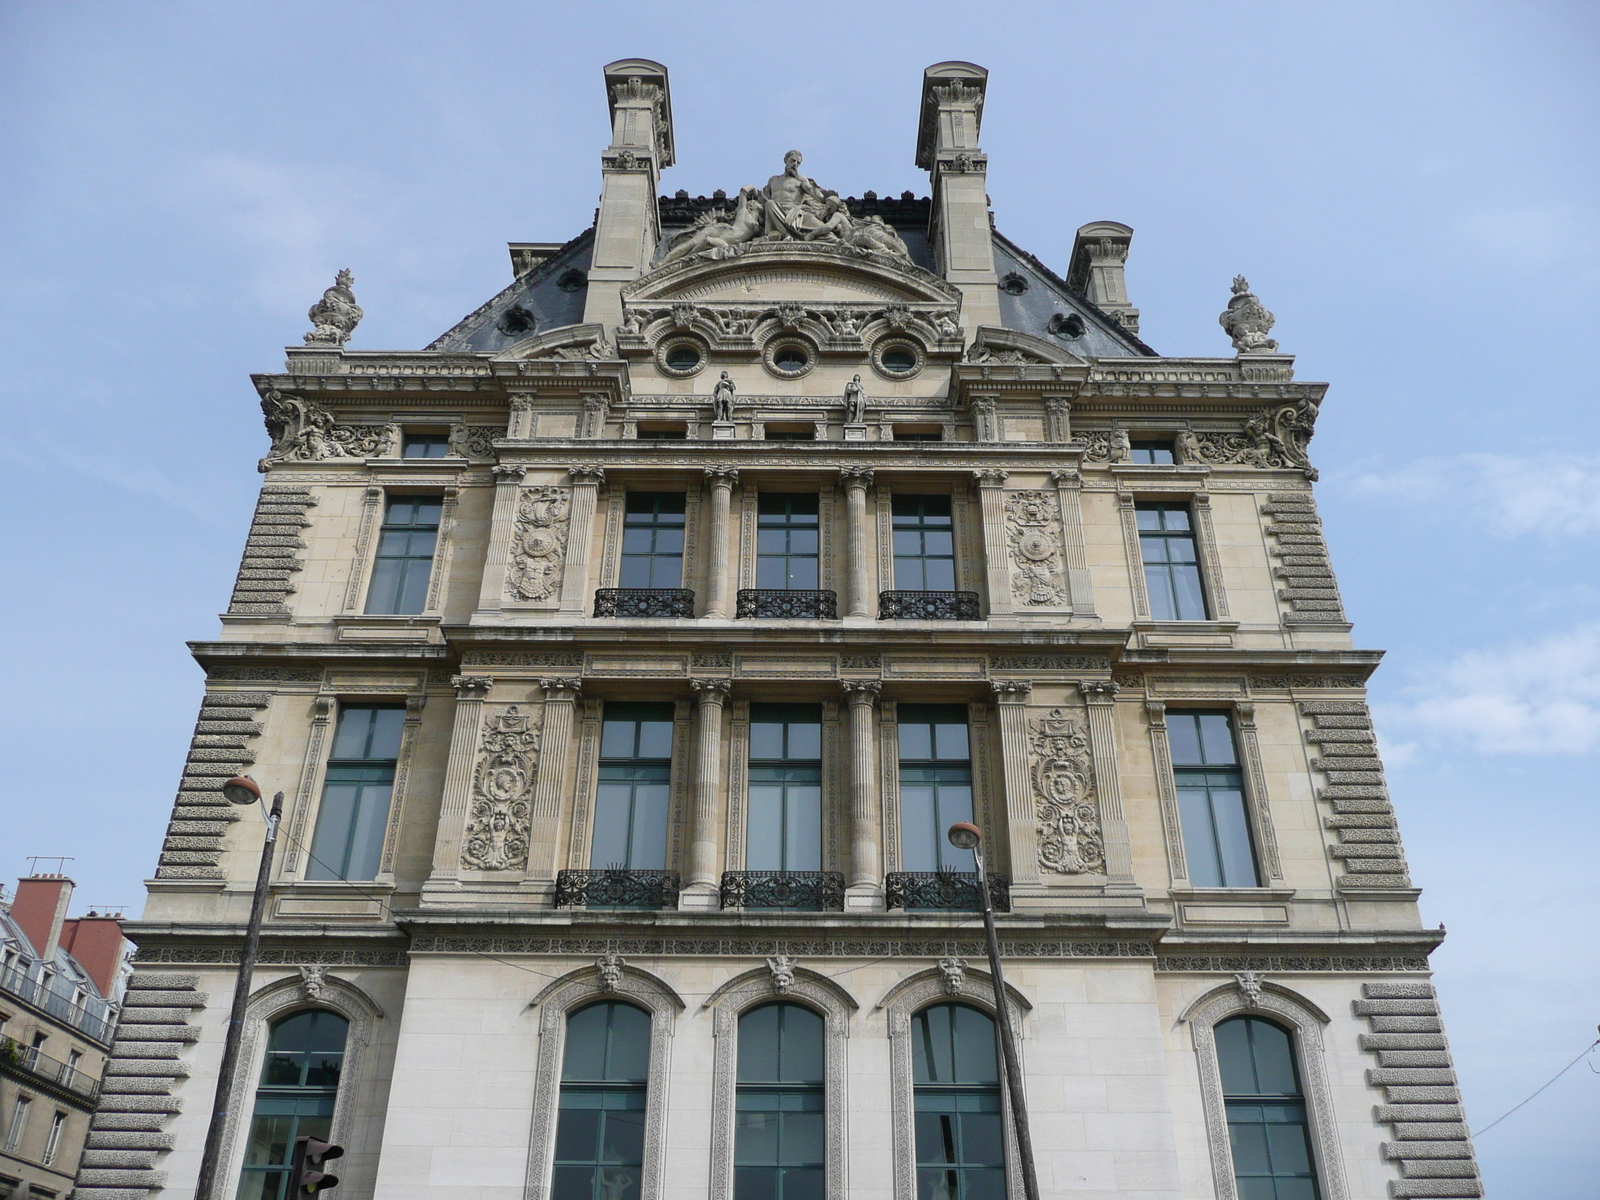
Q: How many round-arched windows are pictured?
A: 5